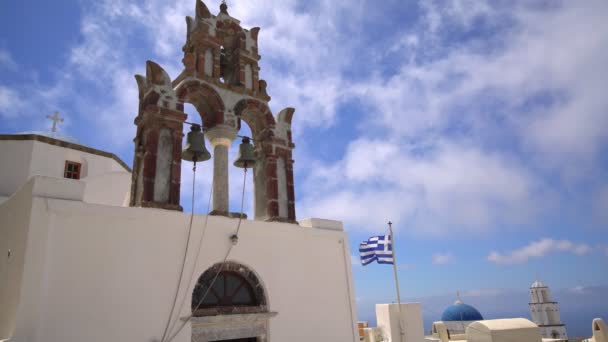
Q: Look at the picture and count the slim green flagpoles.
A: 0